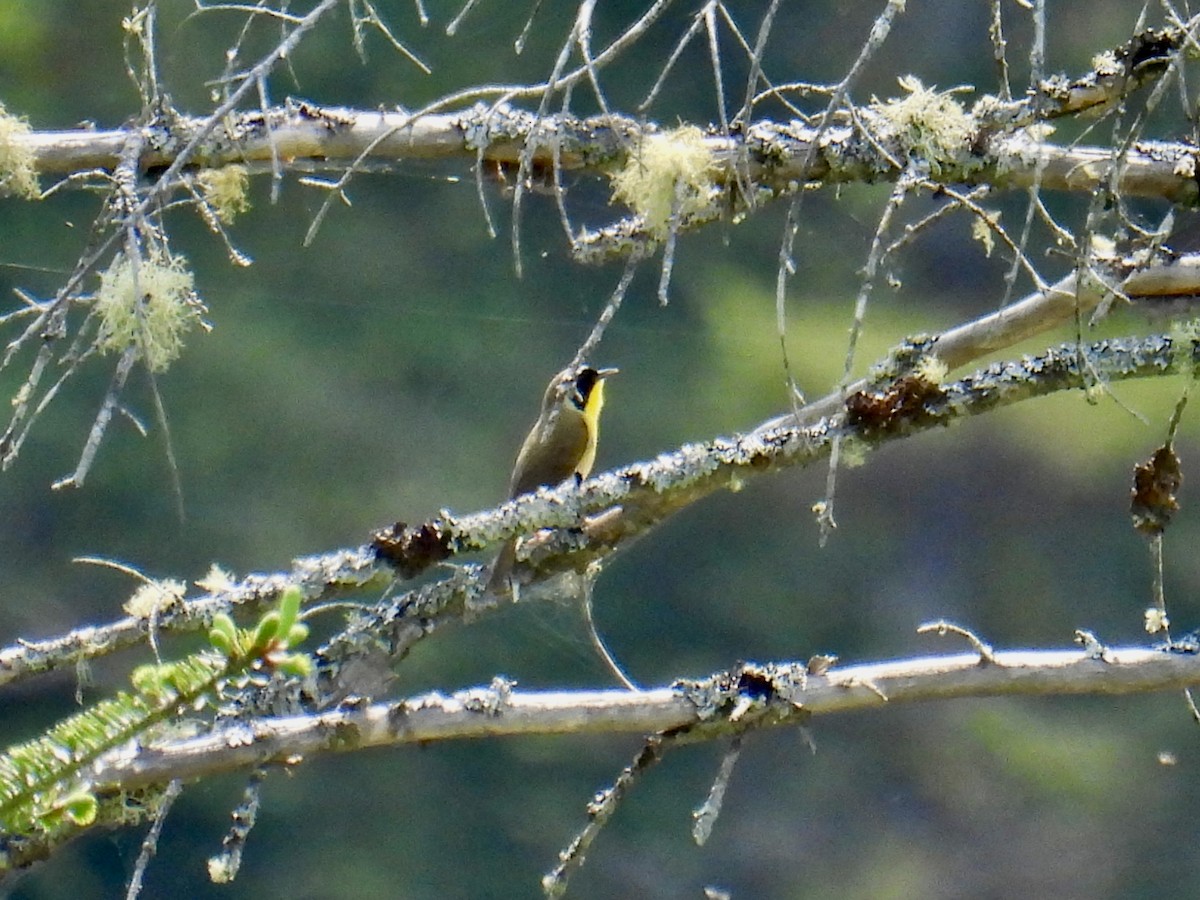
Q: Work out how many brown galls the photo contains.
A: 3